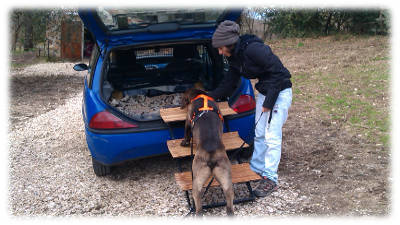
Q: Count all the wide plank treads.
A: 3